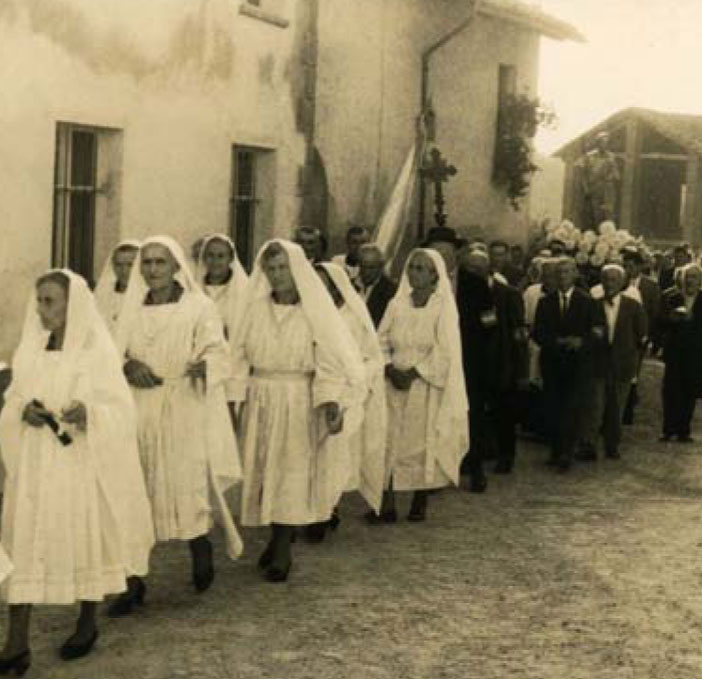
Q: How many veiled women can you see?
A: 7